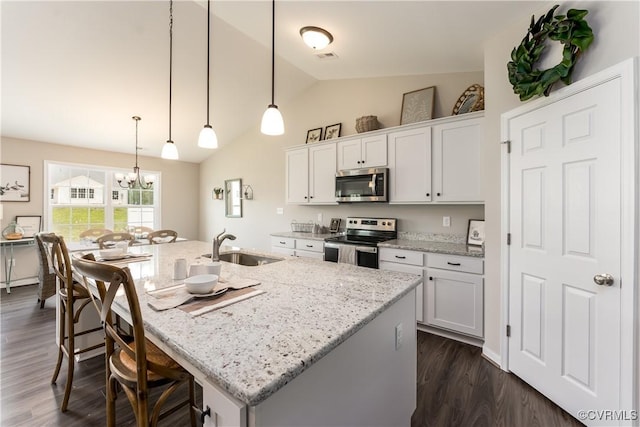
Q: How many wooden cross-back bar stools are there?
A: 2